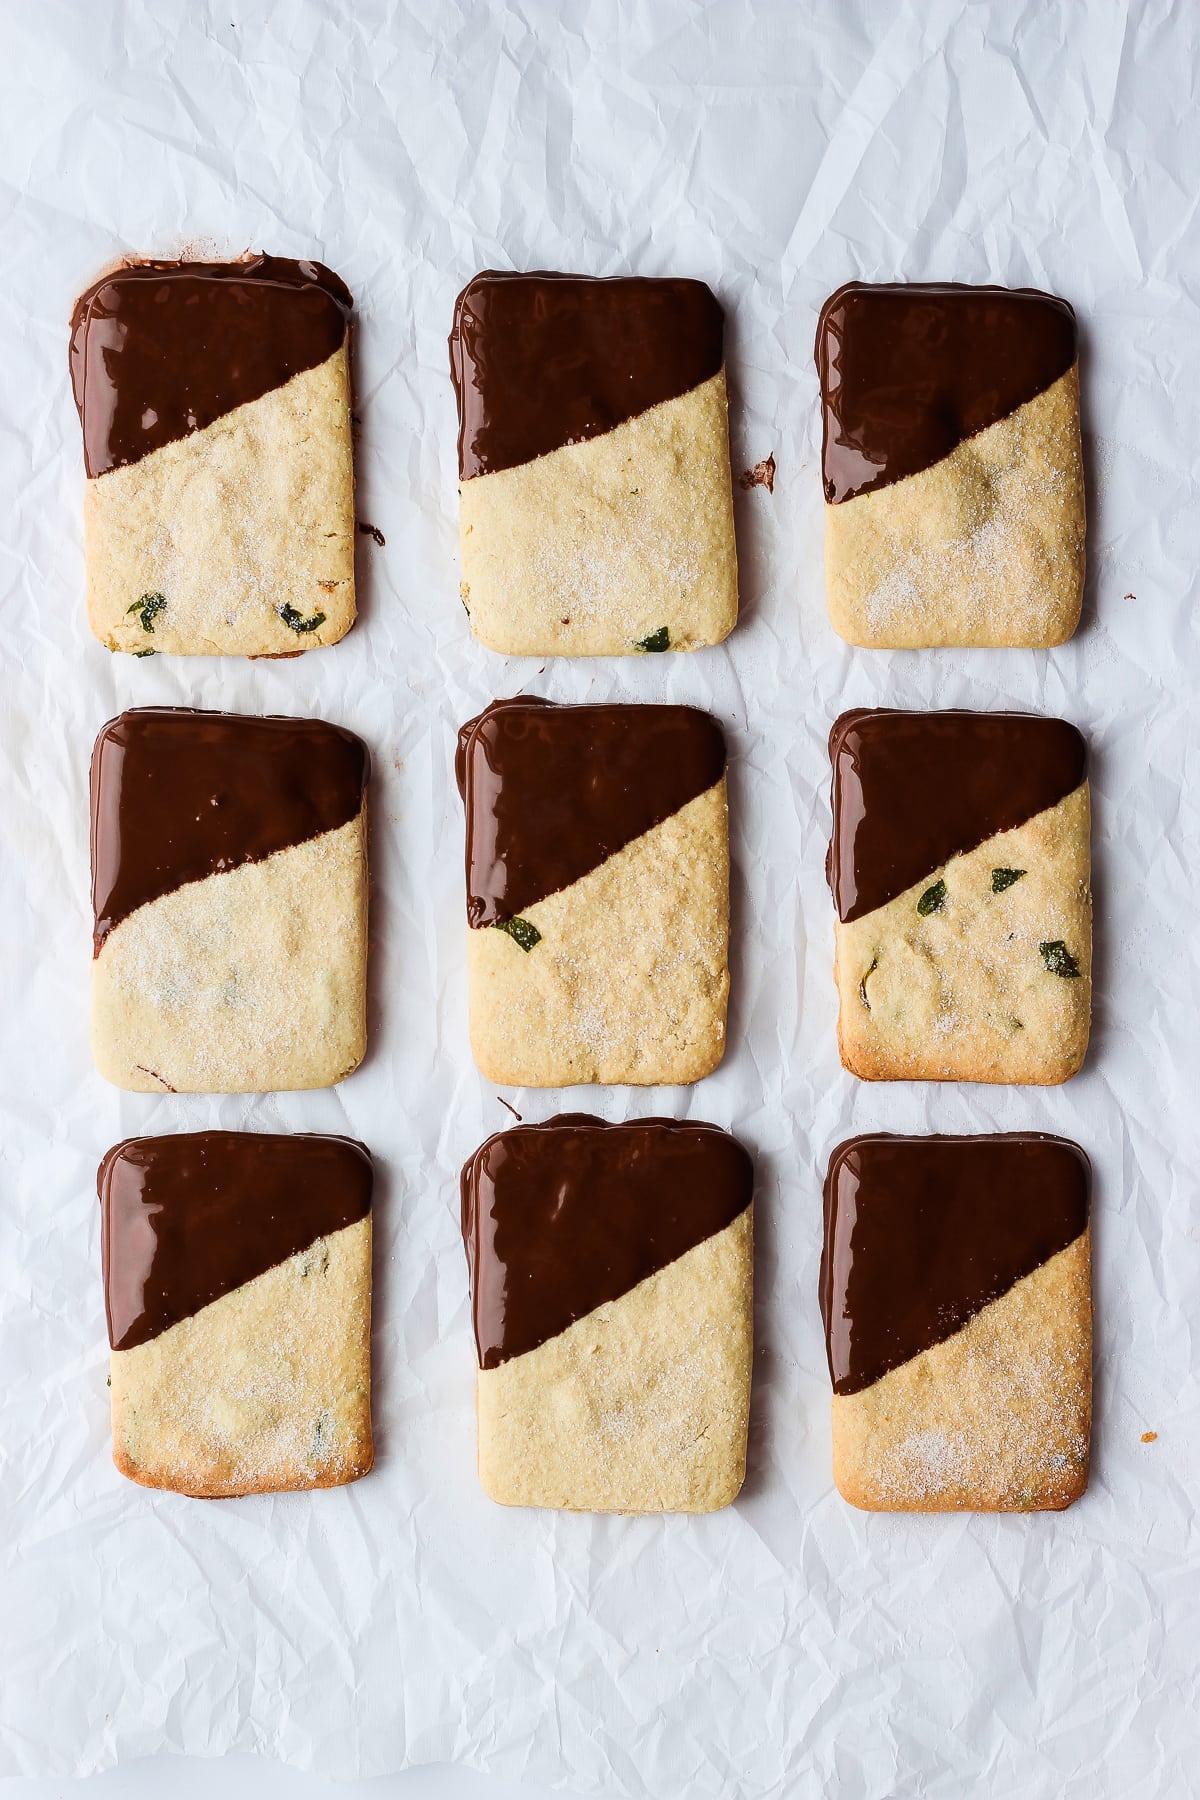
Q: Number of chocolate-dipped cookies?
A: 9